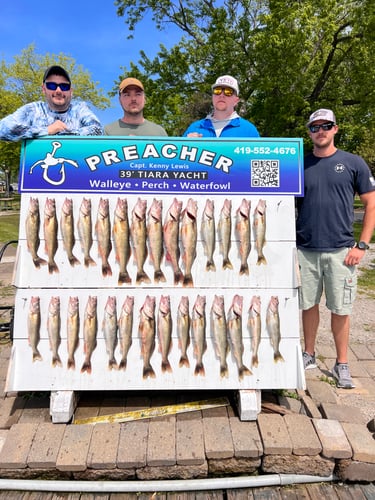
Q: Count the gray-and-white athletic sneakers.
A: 2